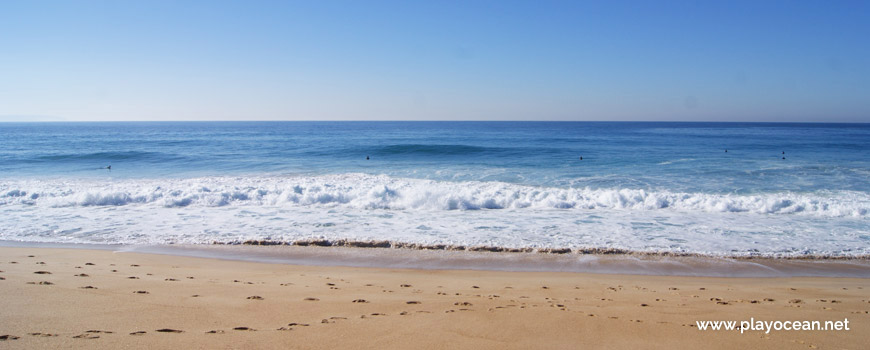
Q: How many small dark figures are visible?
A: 6